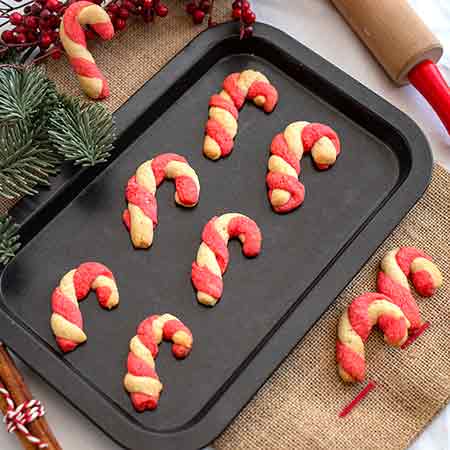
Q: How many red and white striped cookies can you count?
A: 9